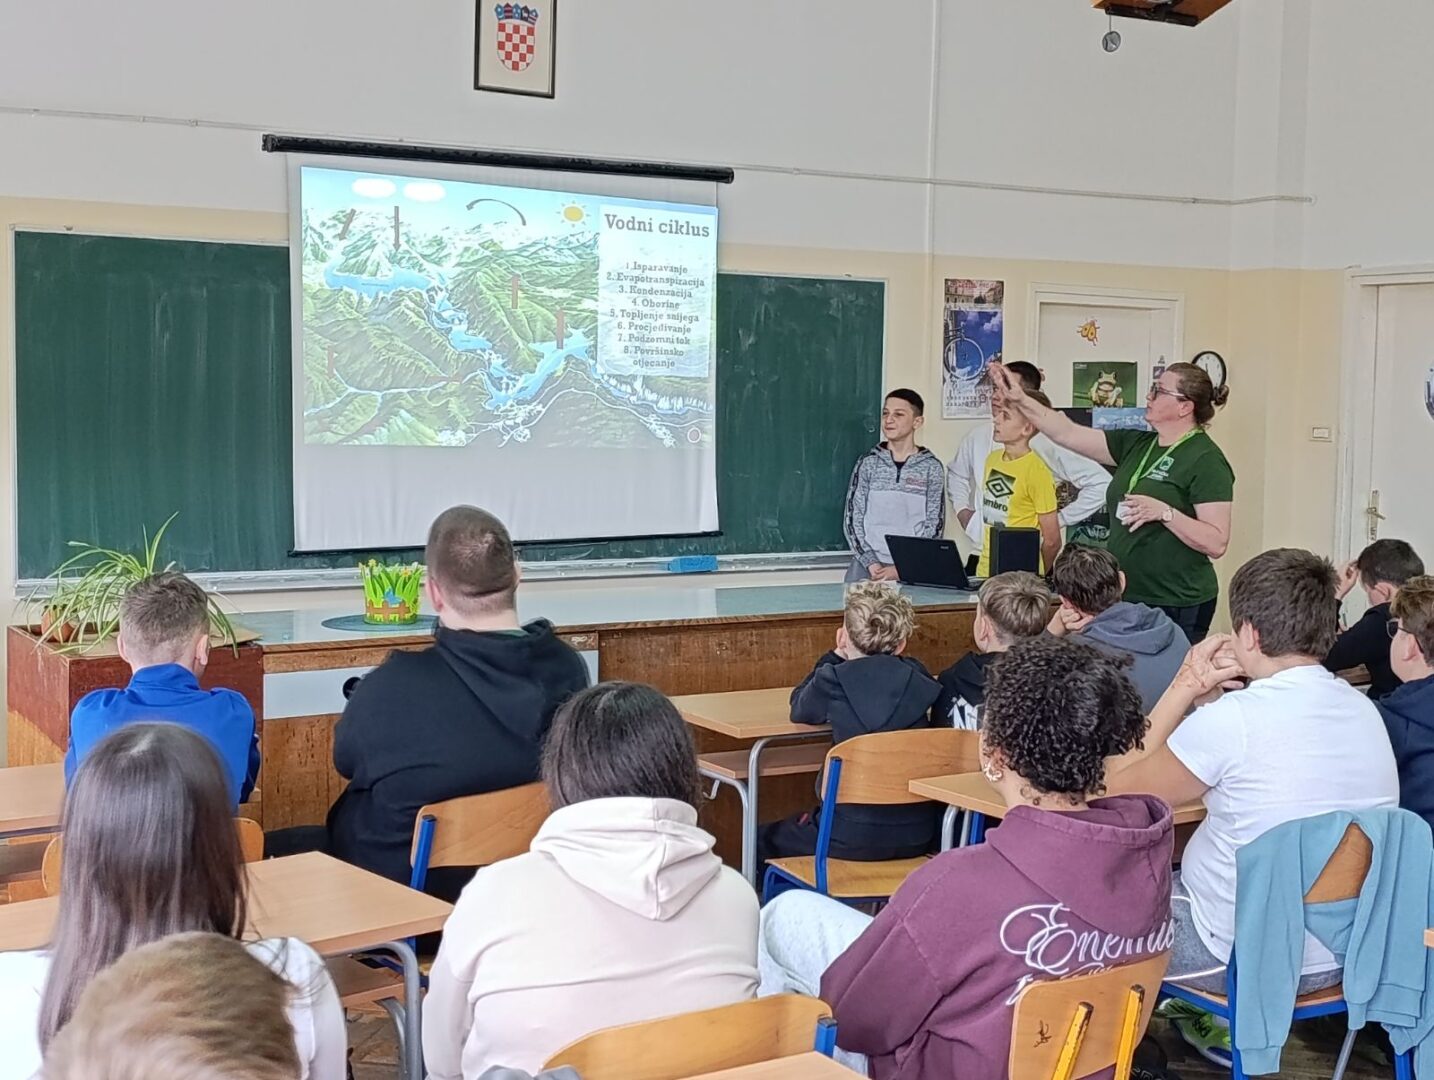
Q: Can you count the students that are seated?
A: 12